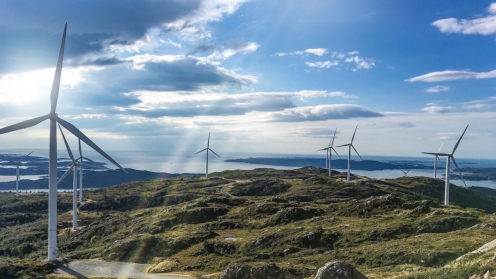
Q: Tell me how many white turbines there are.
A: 11